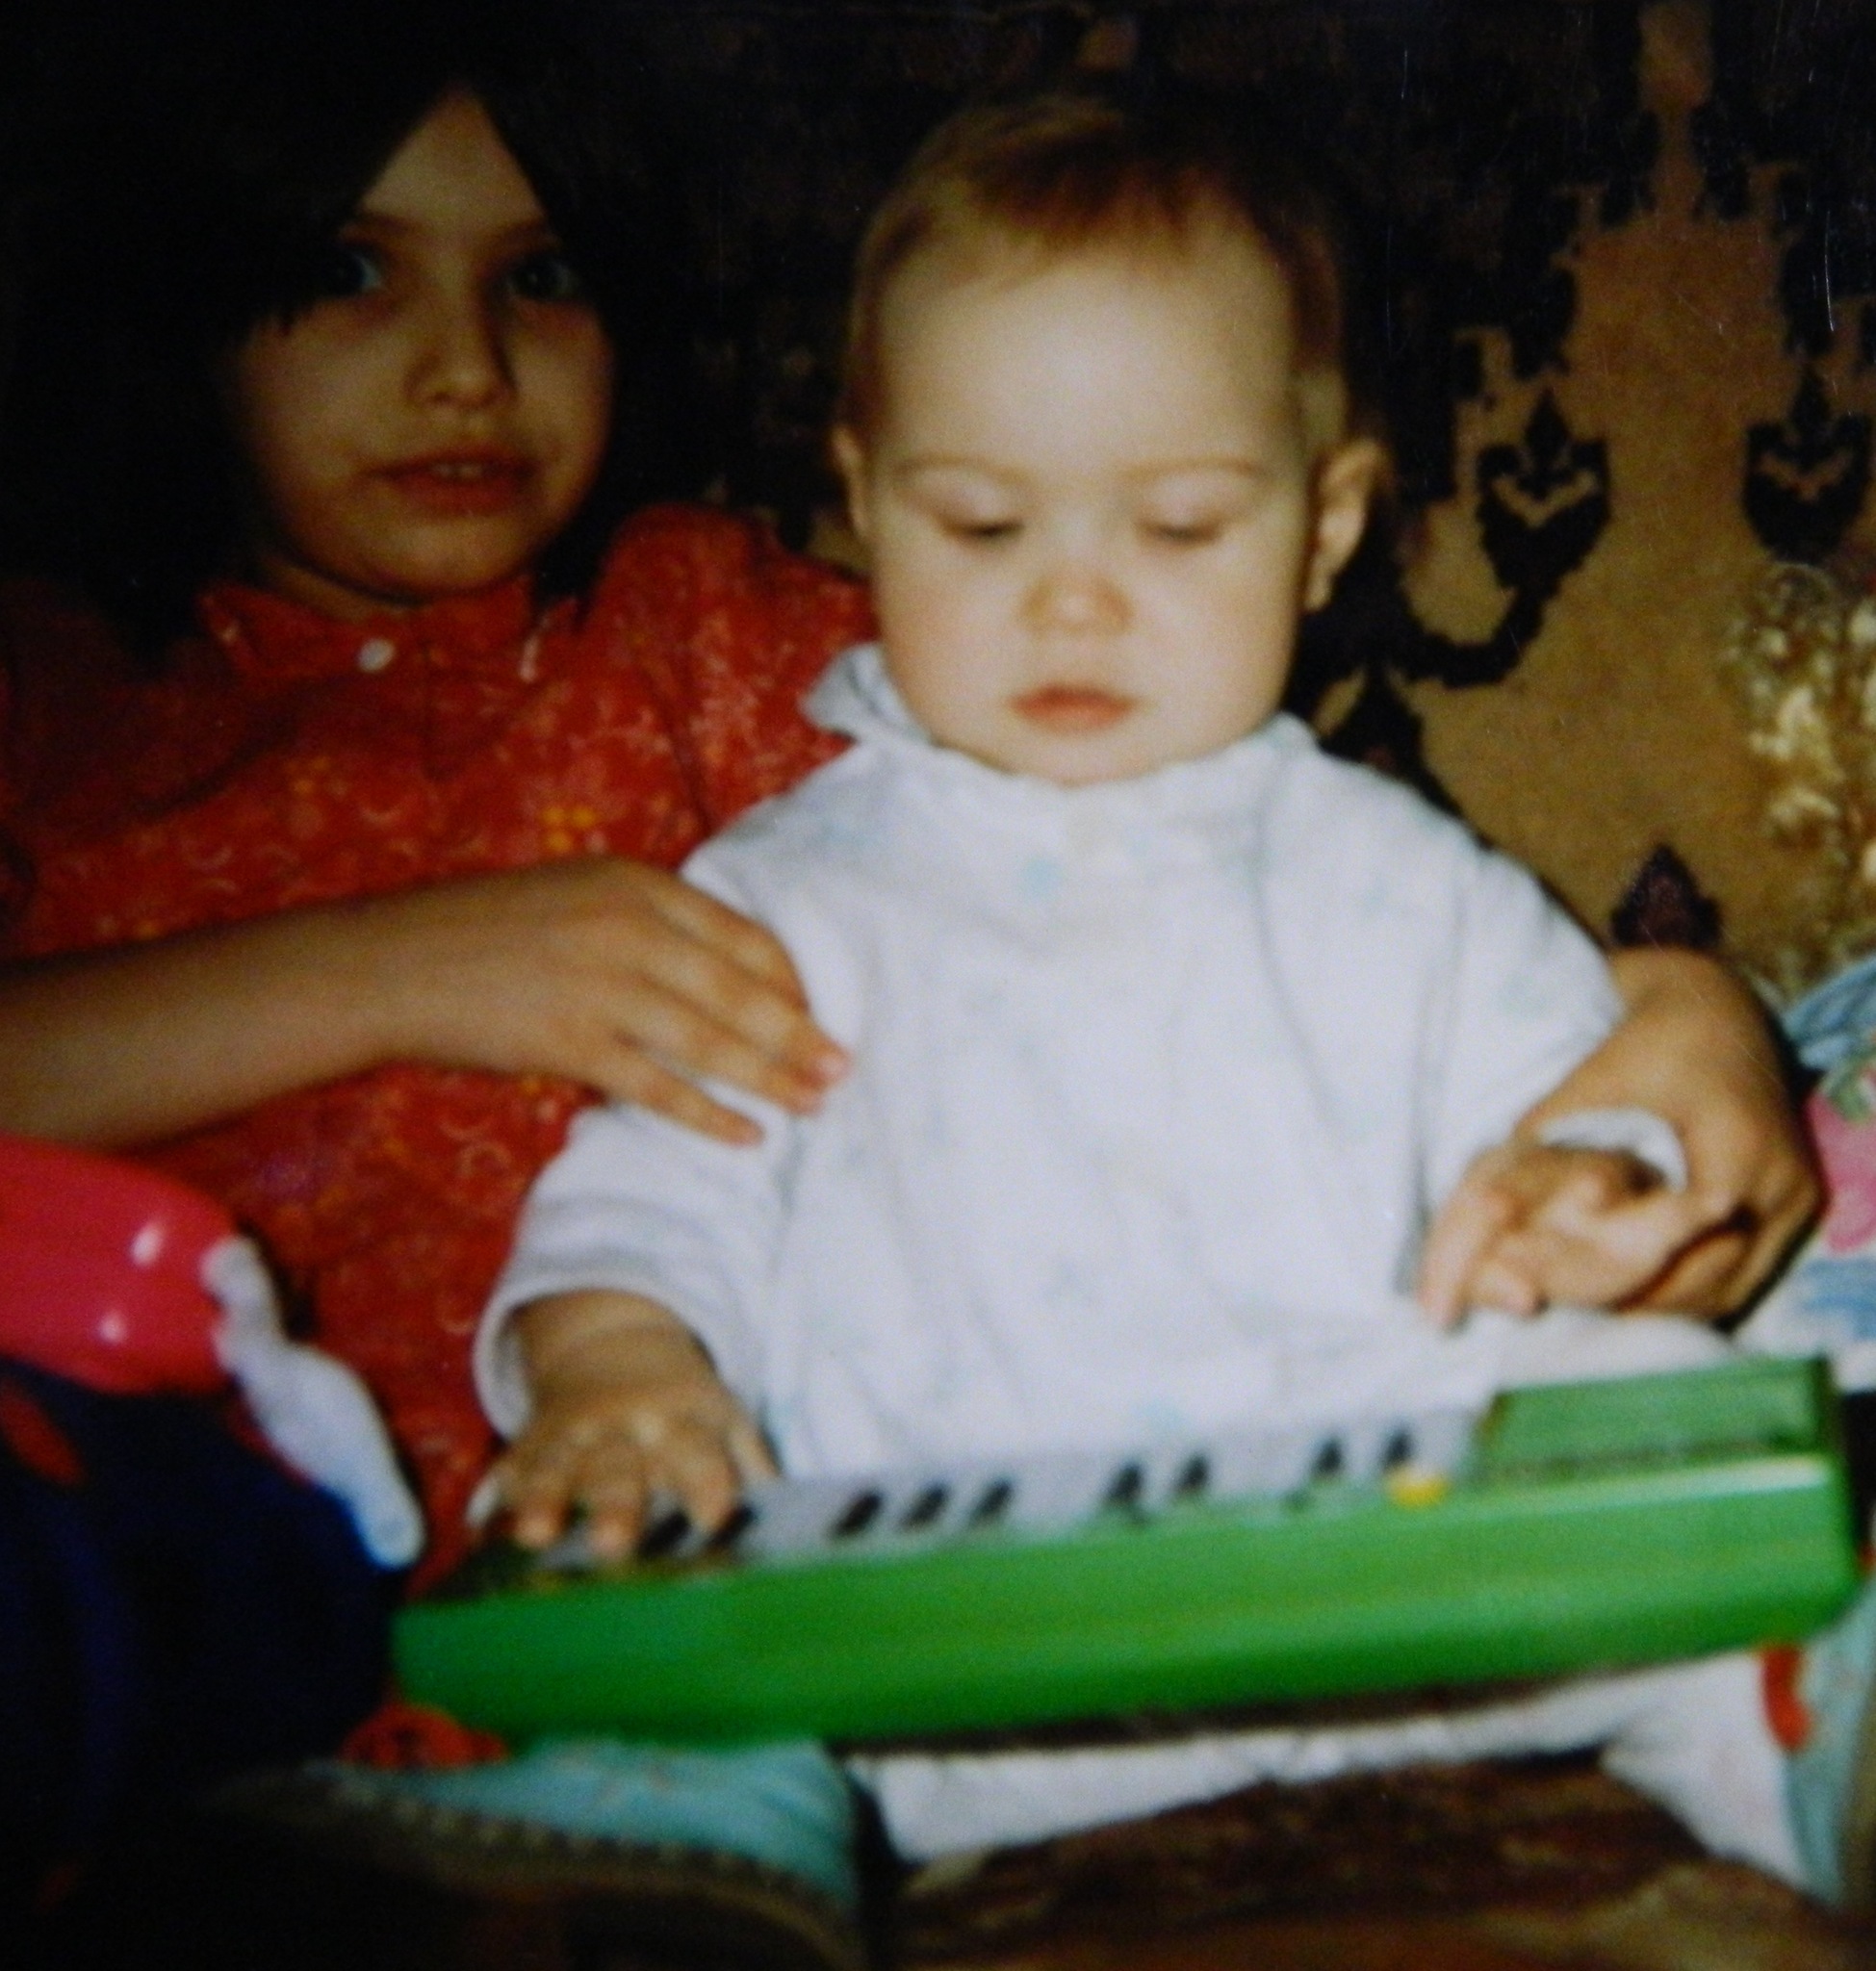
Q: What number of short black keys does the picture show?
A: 9